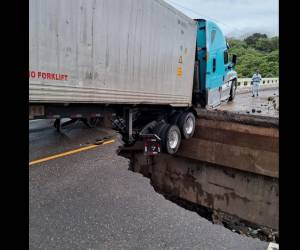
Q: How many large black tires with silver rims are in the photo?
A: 2